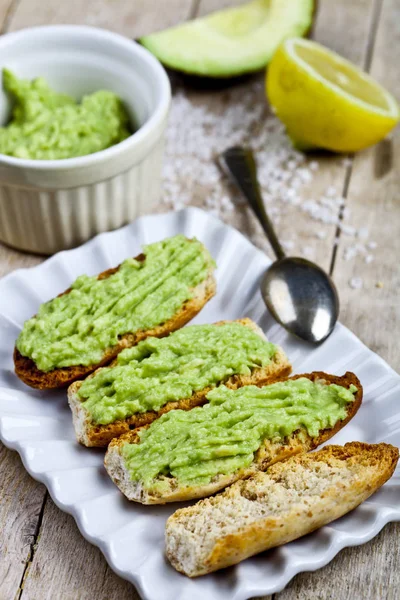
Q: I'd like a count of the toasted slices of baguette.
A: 4